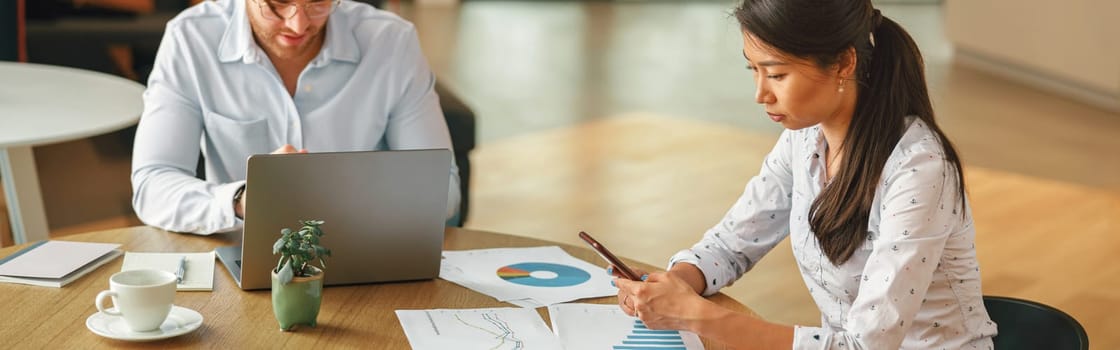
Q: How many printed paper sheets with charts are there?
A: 3